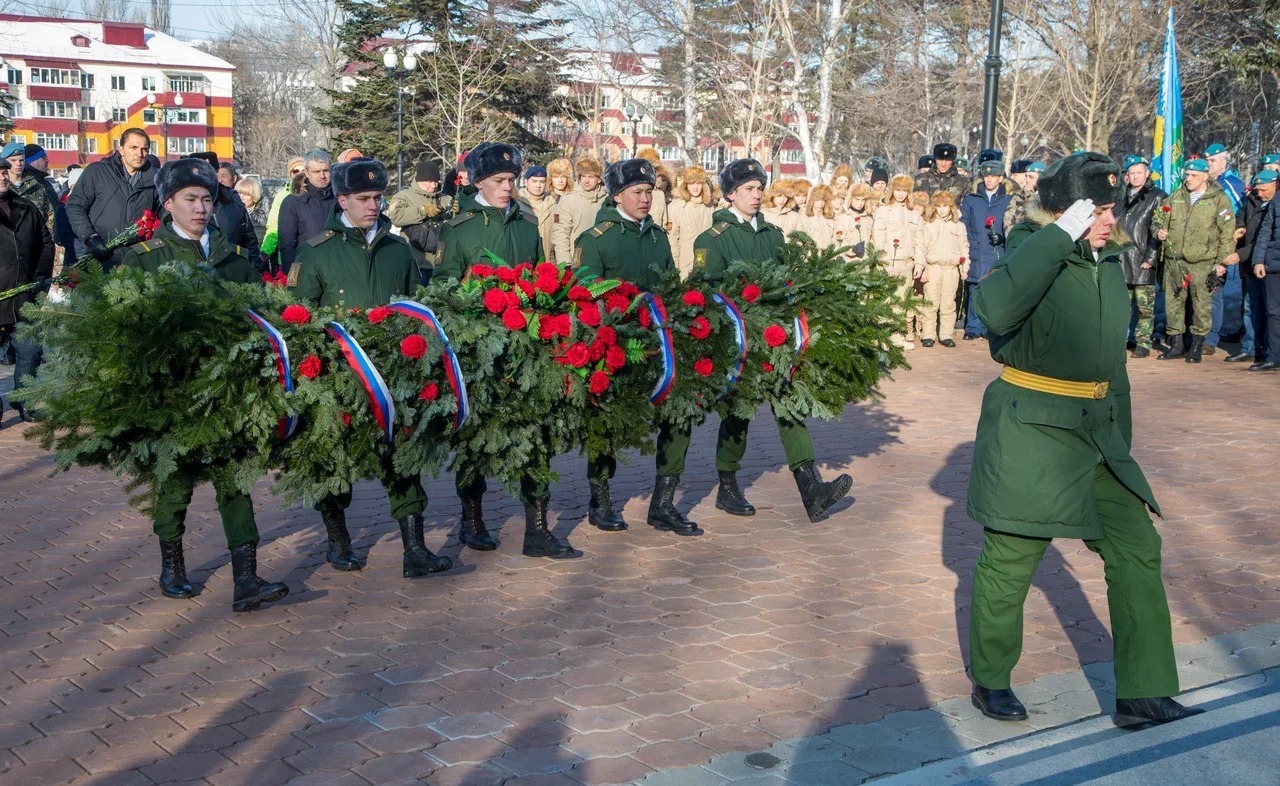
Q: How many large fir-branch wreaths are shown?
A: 1